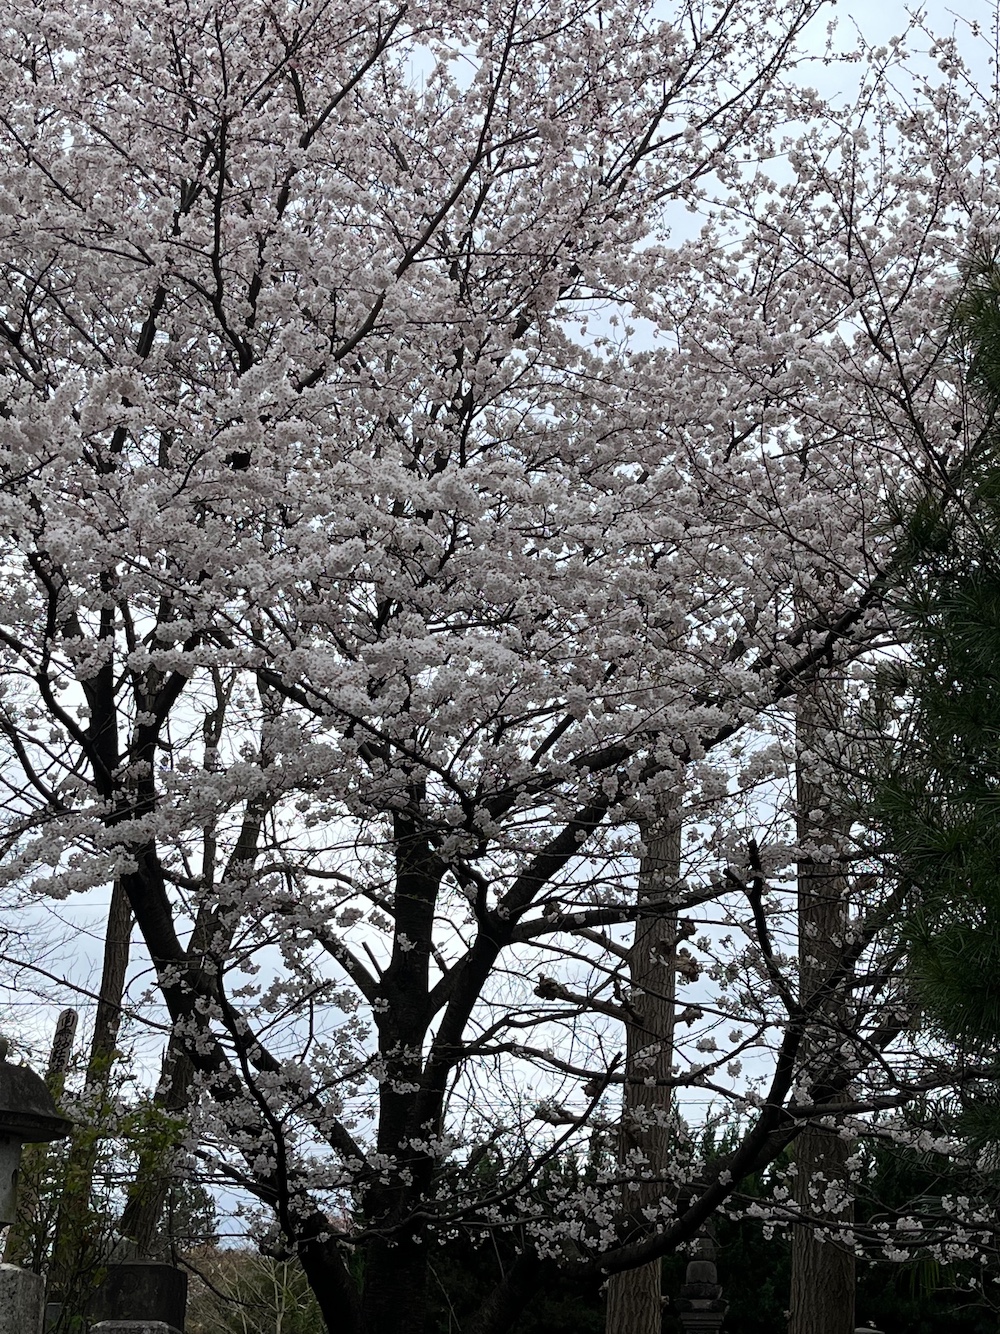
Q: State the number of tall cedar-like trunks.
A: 2